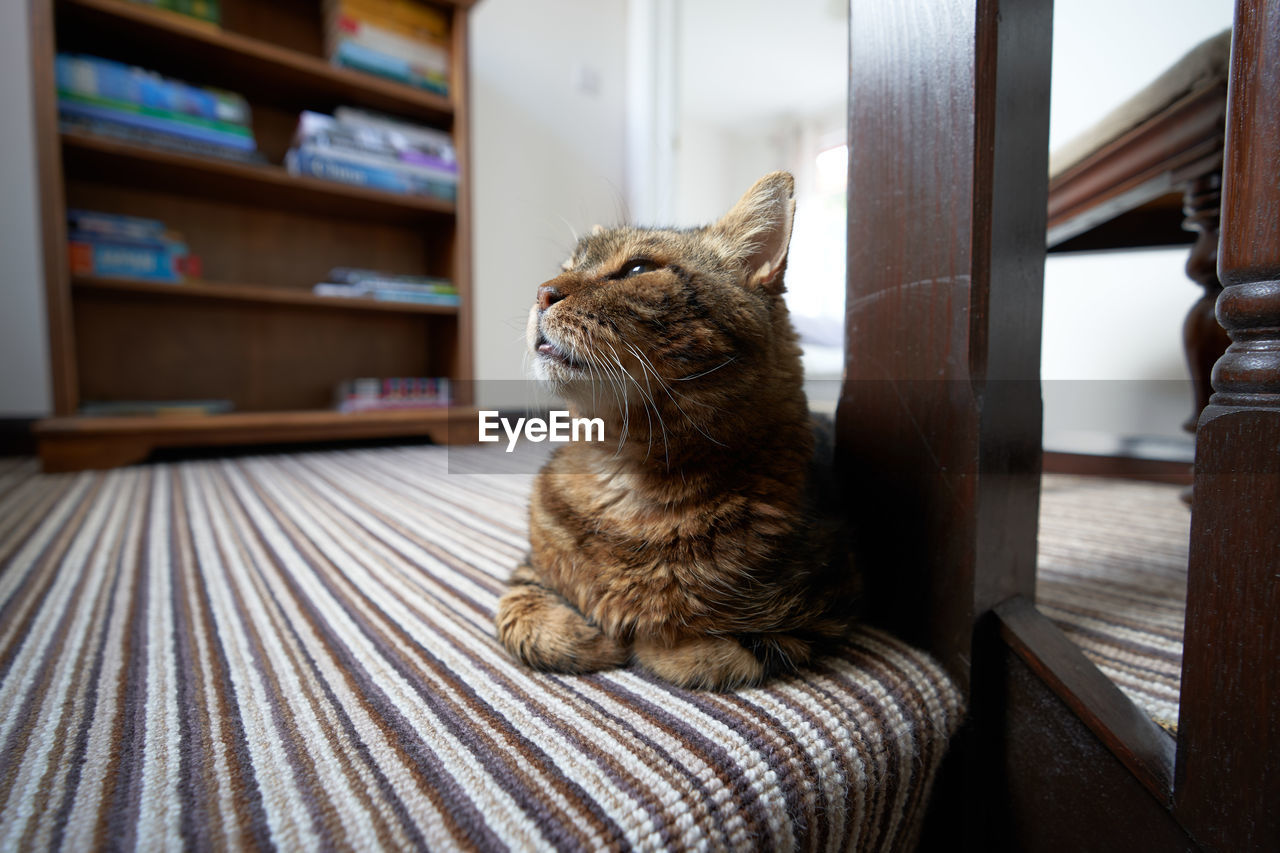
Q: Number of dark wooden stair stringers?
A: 1